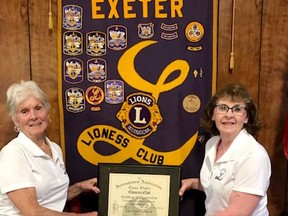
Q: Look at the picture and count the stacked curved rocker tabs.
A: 2